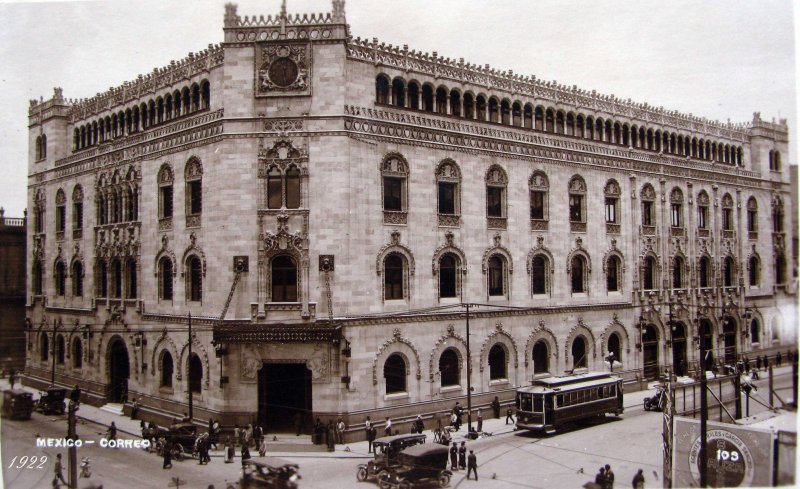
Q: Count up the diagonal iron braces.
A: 2